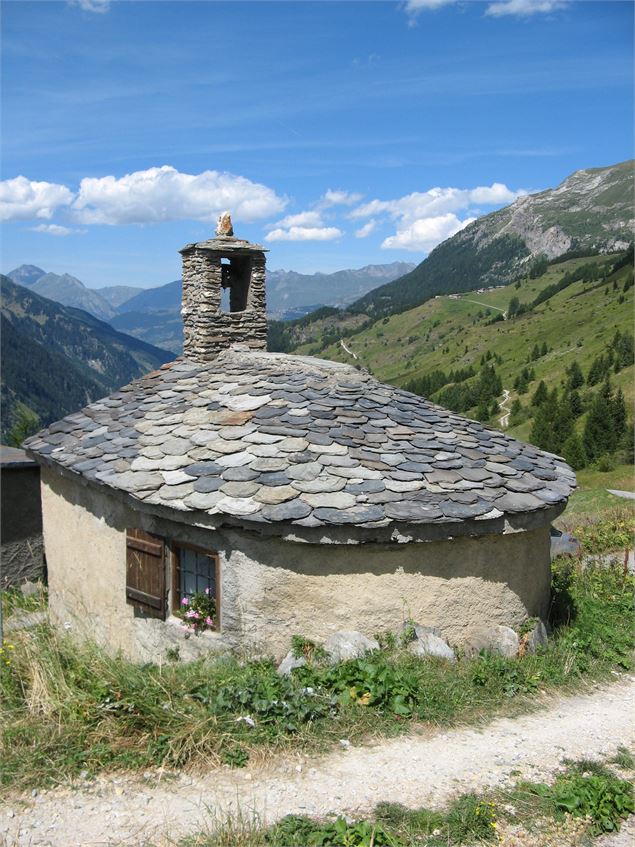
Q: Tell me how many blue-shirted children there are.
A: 0